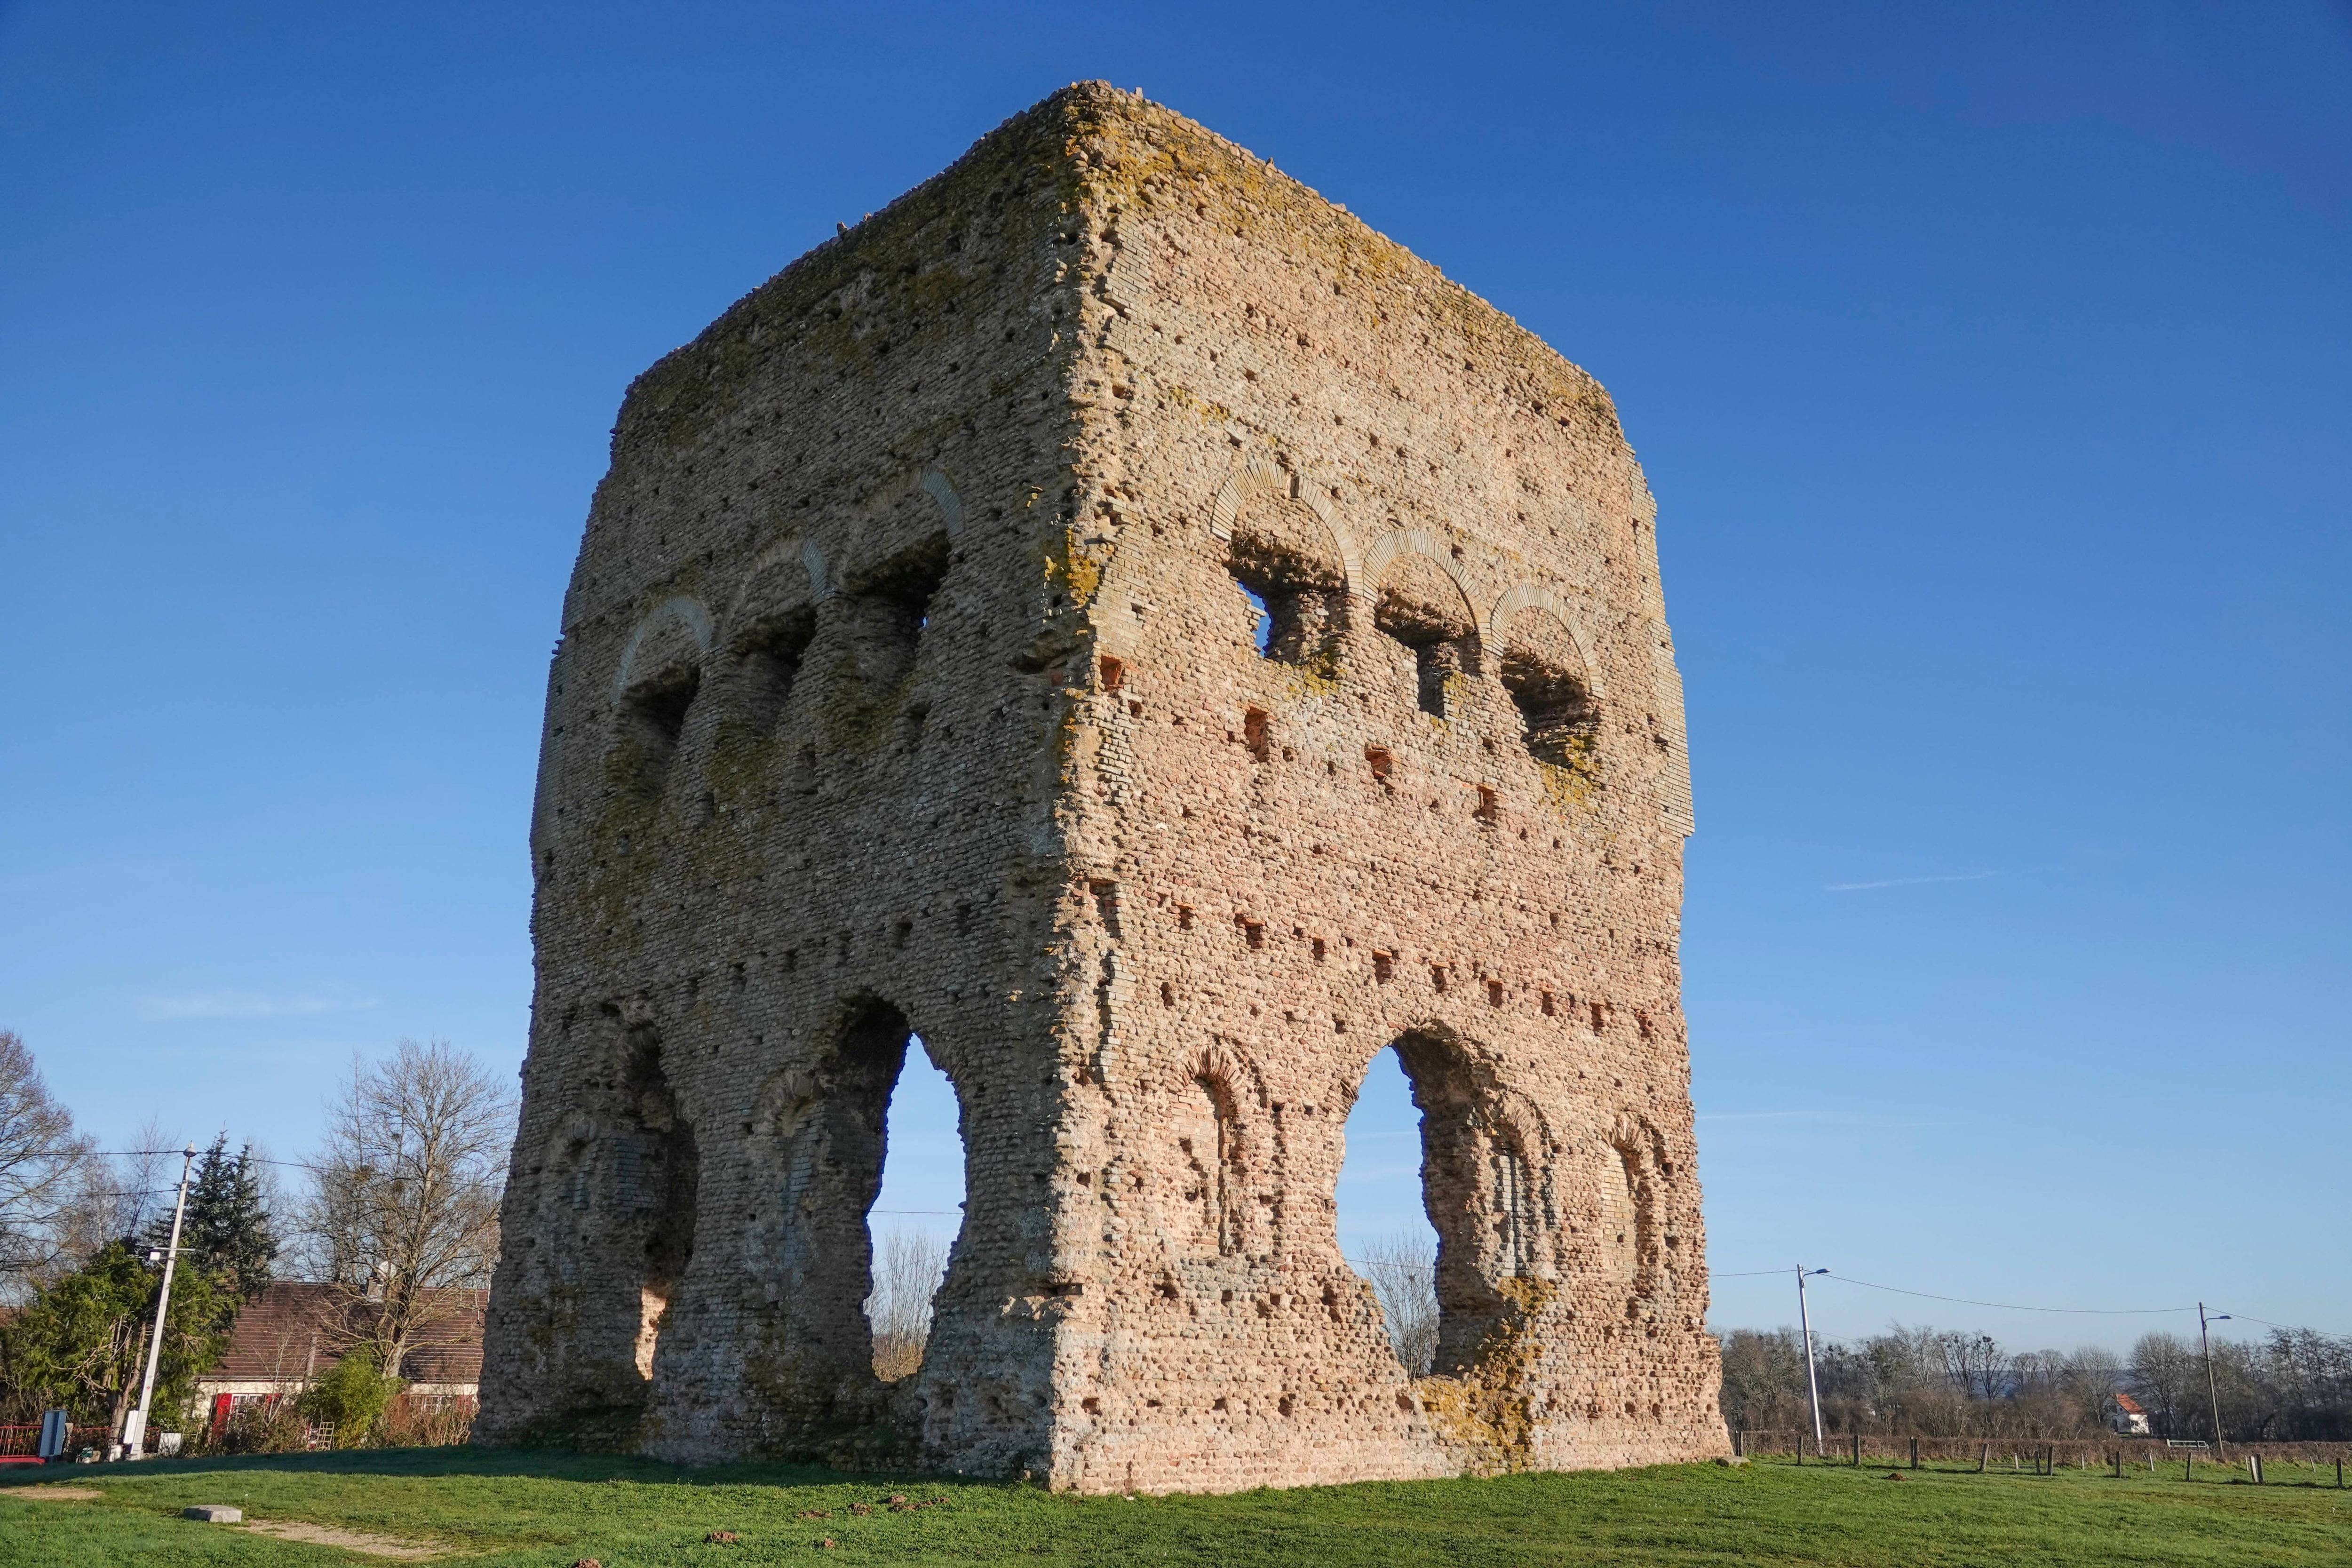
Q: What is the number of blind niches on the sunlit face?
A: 3